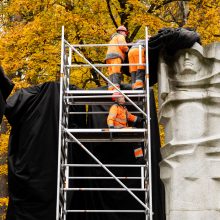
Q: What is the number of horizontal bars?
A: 12